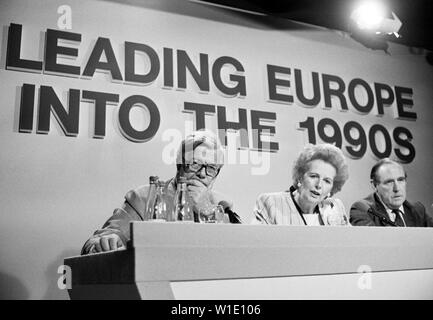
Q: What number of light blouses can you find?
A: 1